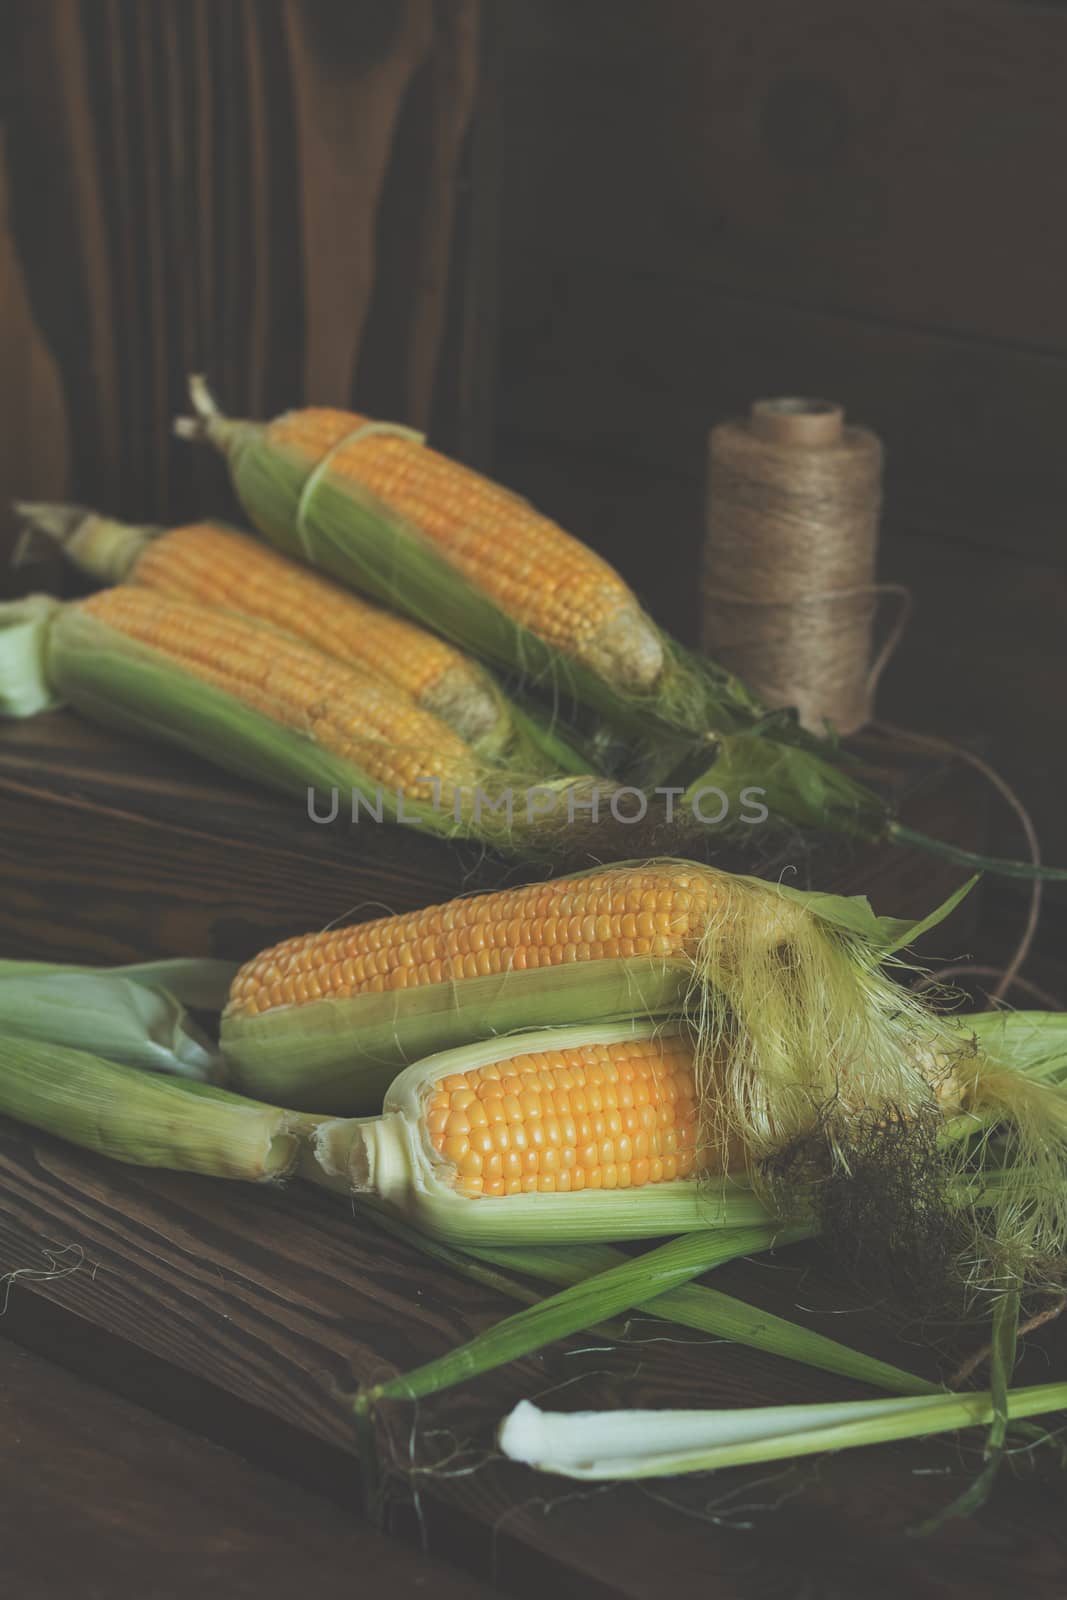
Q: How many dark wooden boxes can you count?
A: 1